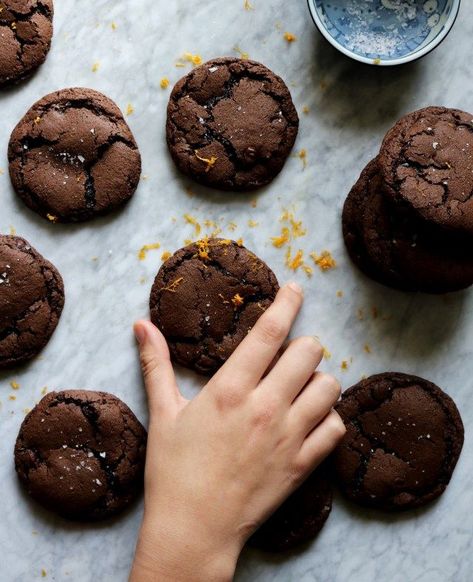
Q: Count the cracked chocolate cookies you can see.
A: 10